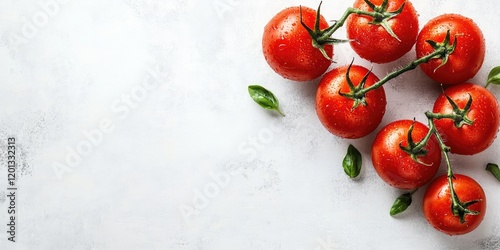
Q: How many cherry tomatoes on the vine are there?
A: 7